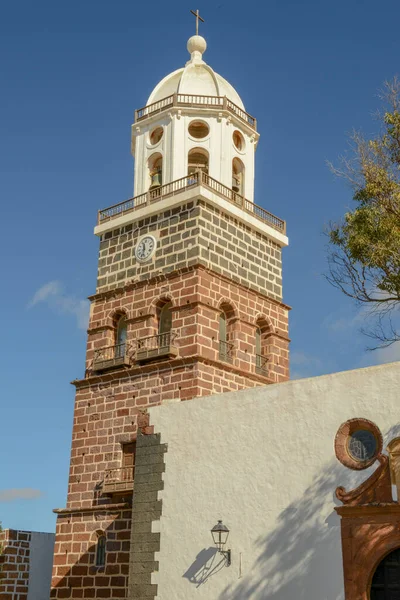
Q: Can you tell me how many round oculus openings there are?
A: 4